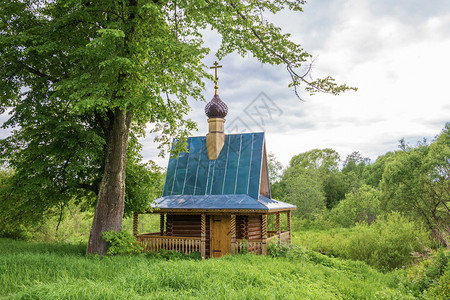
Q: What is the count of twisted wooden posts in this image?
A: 7